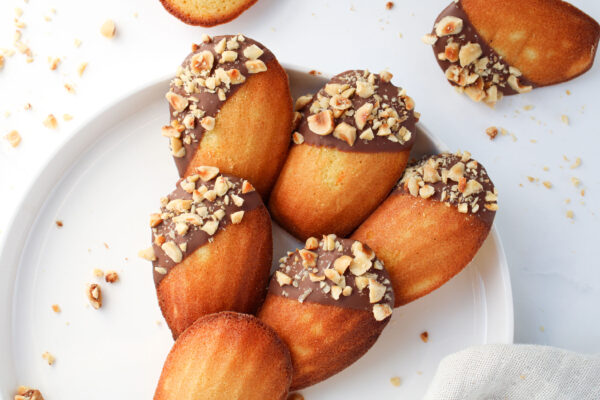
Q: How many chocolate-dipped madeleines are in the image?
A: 6